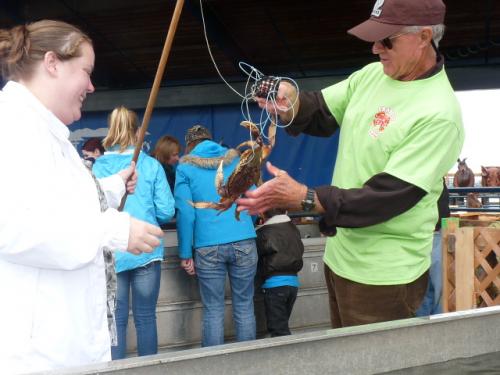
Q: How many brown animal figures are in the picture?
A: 2